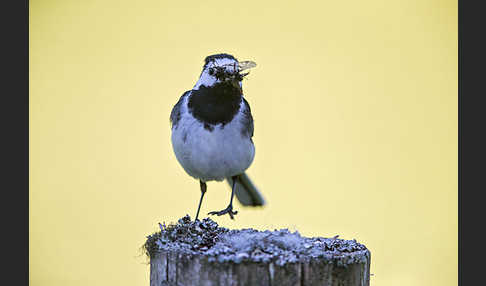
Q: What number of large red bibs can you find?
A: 0